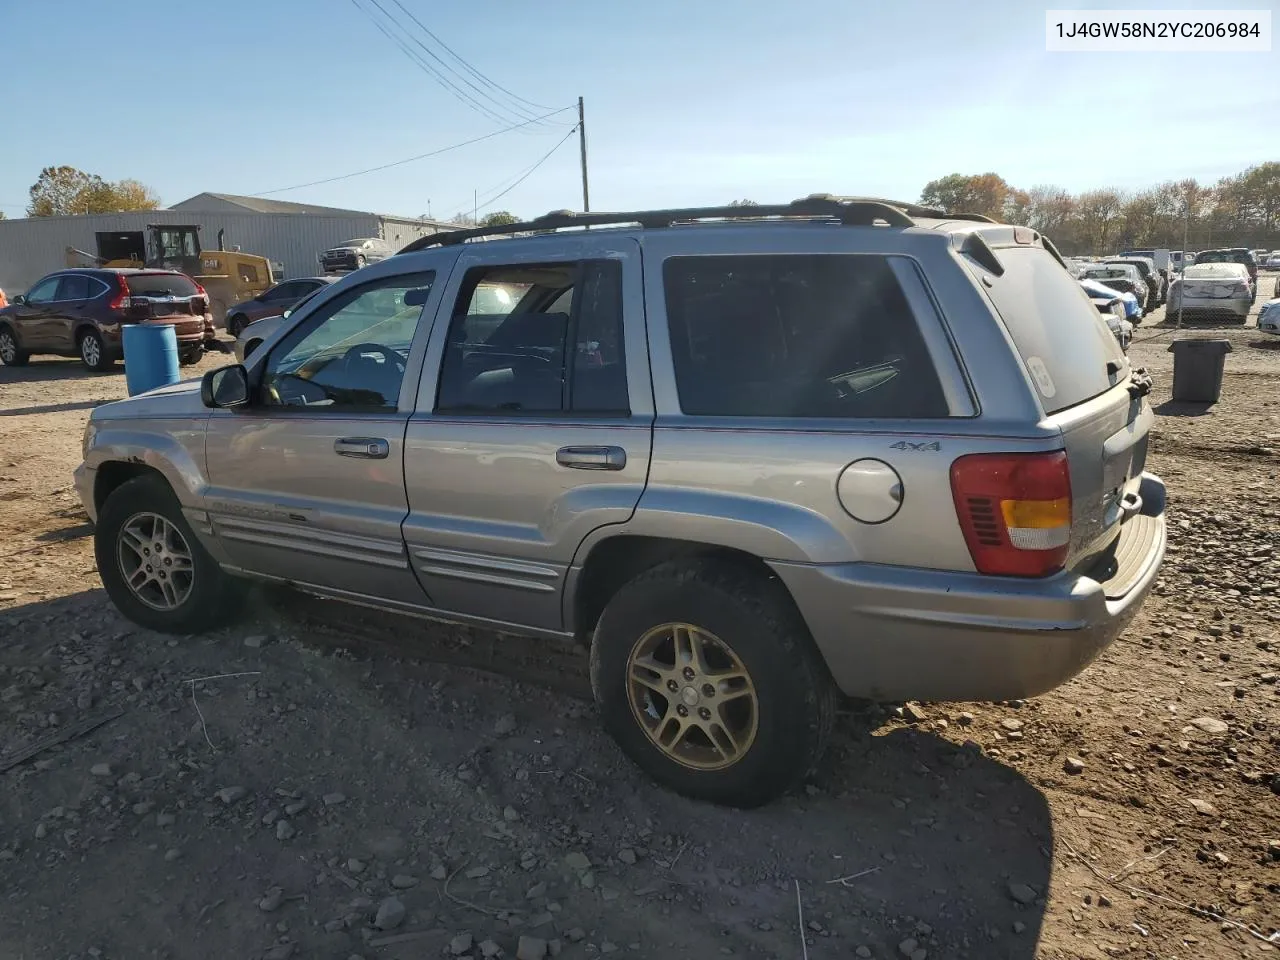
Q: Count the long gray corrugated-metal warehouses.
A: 1